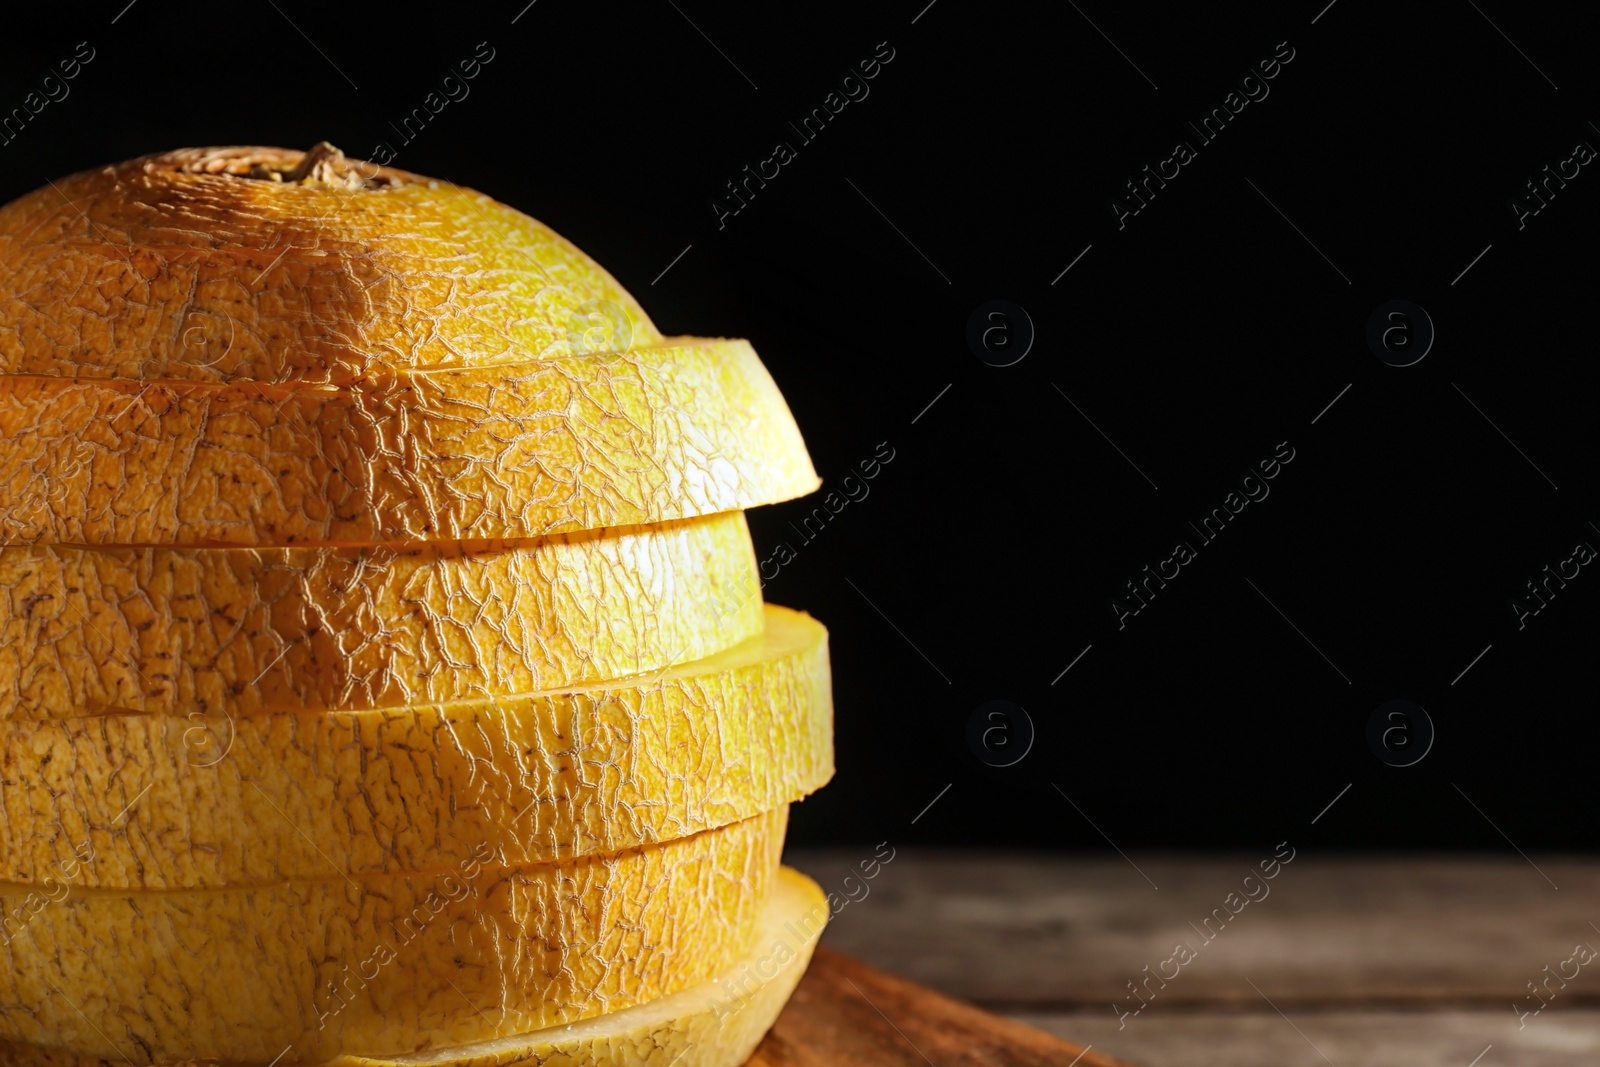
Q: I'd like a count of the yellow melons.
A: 1